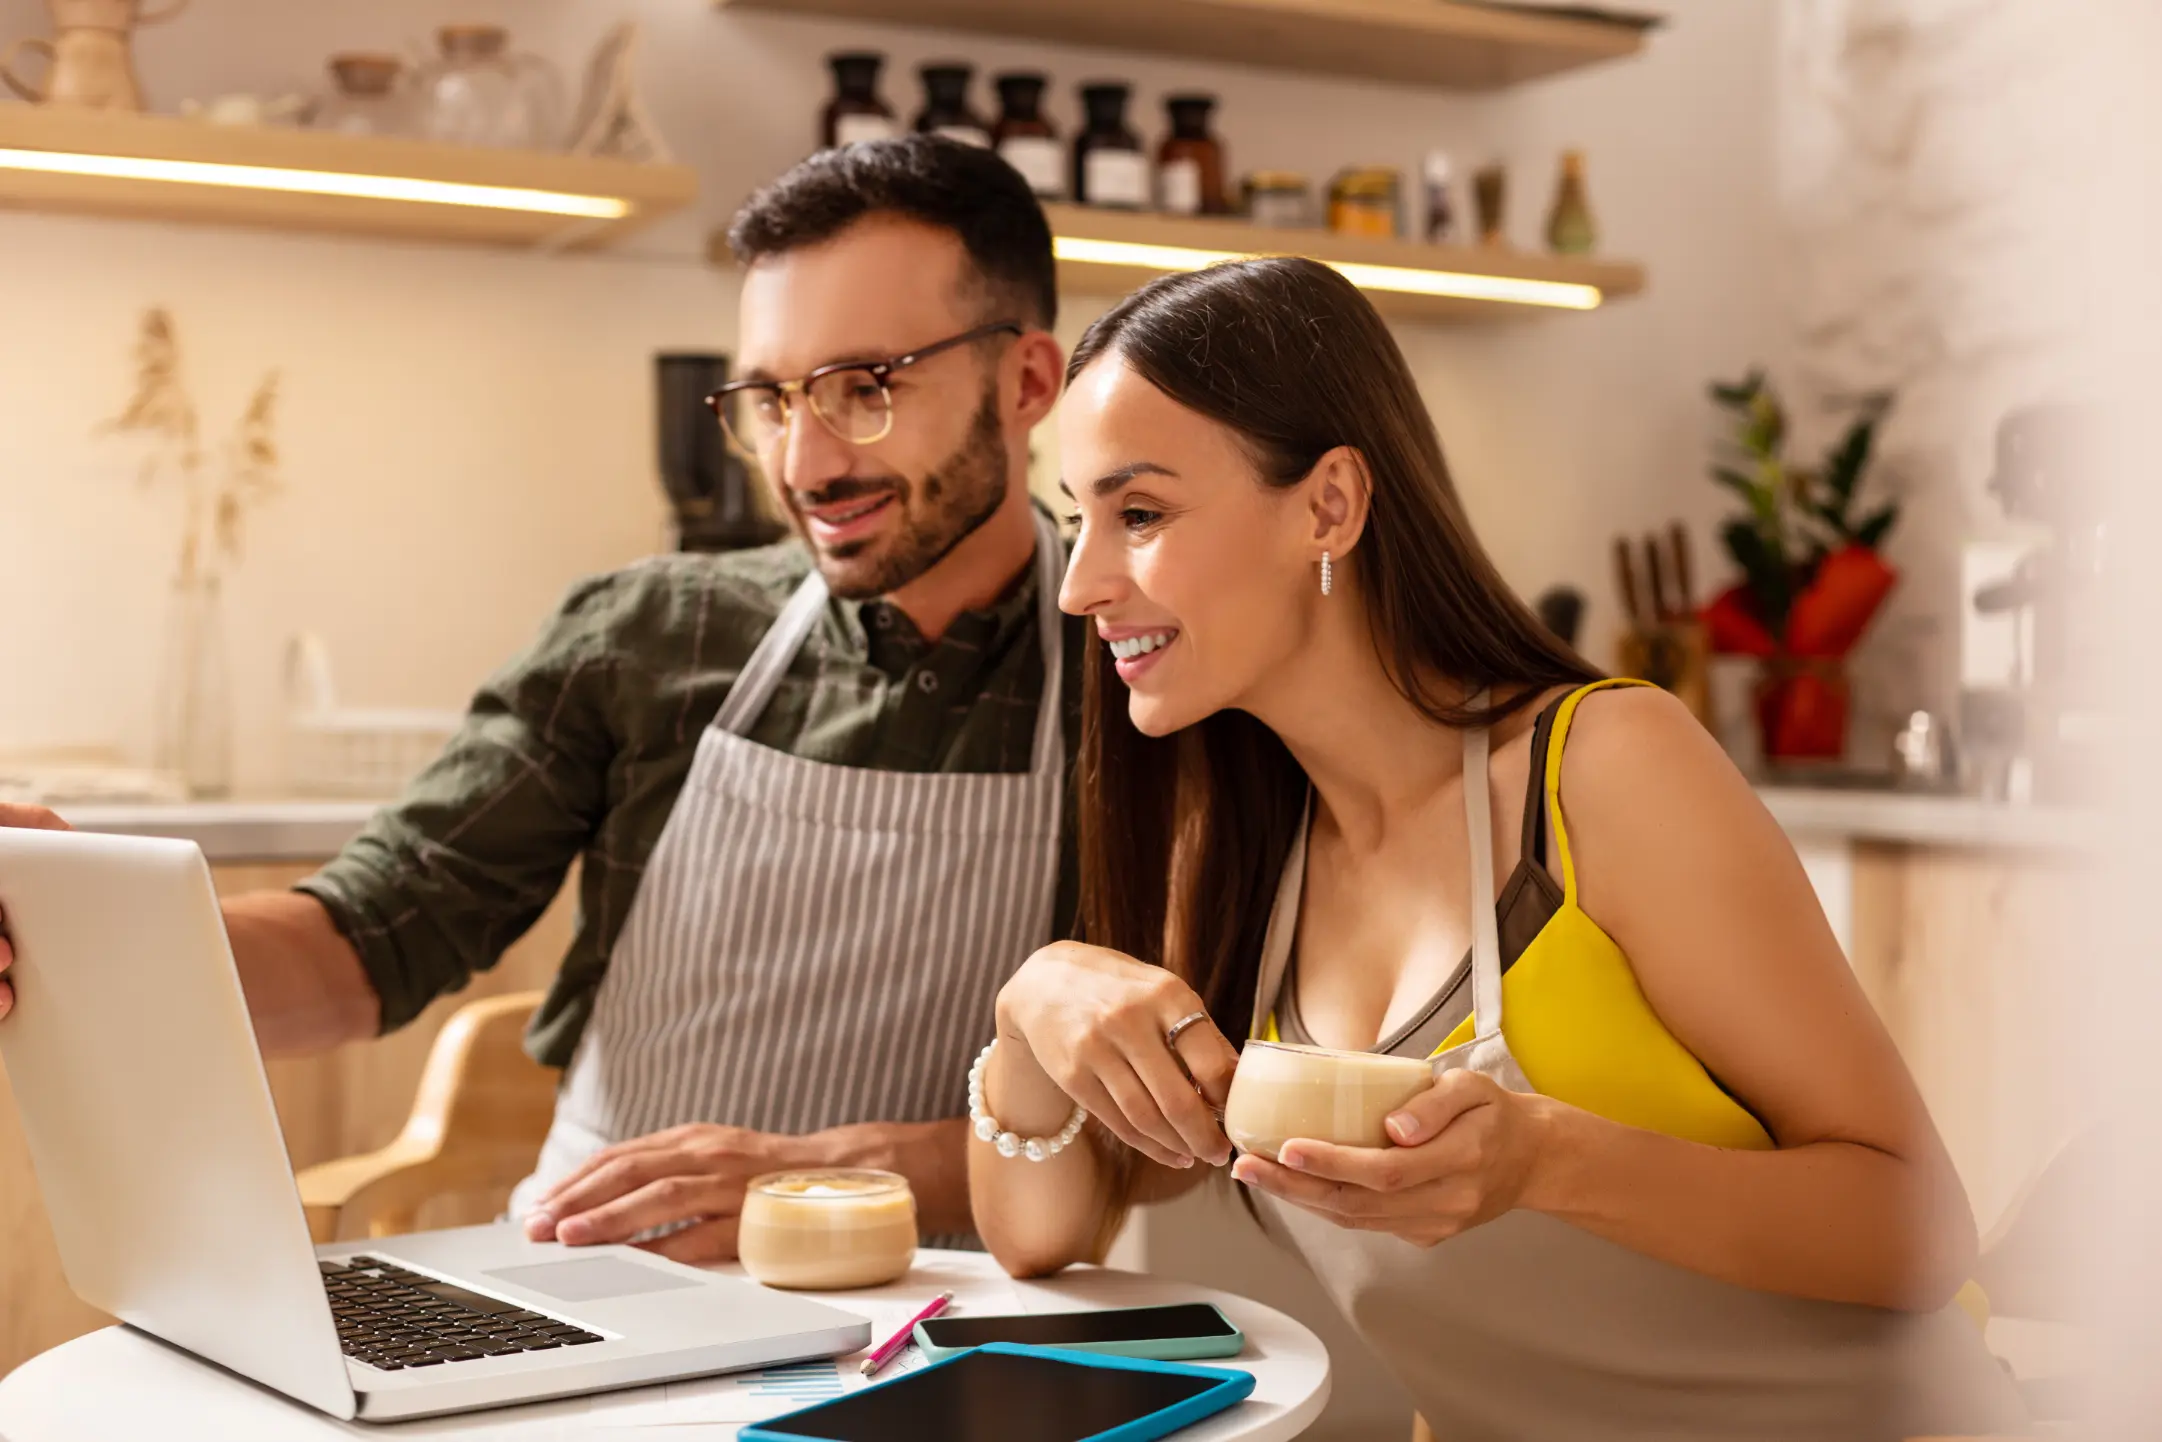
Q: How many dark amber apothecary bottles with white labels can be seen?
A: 5